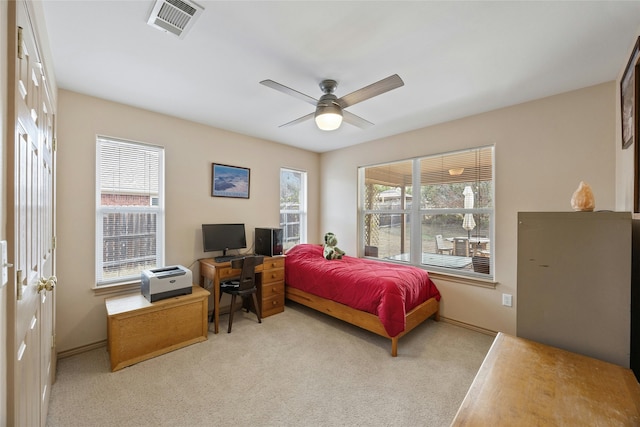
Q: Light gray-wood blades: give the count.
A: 4